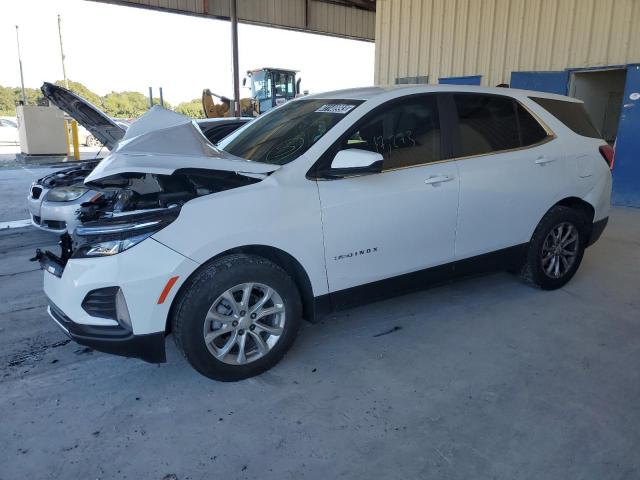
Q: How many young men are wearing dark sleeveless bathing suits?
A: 0